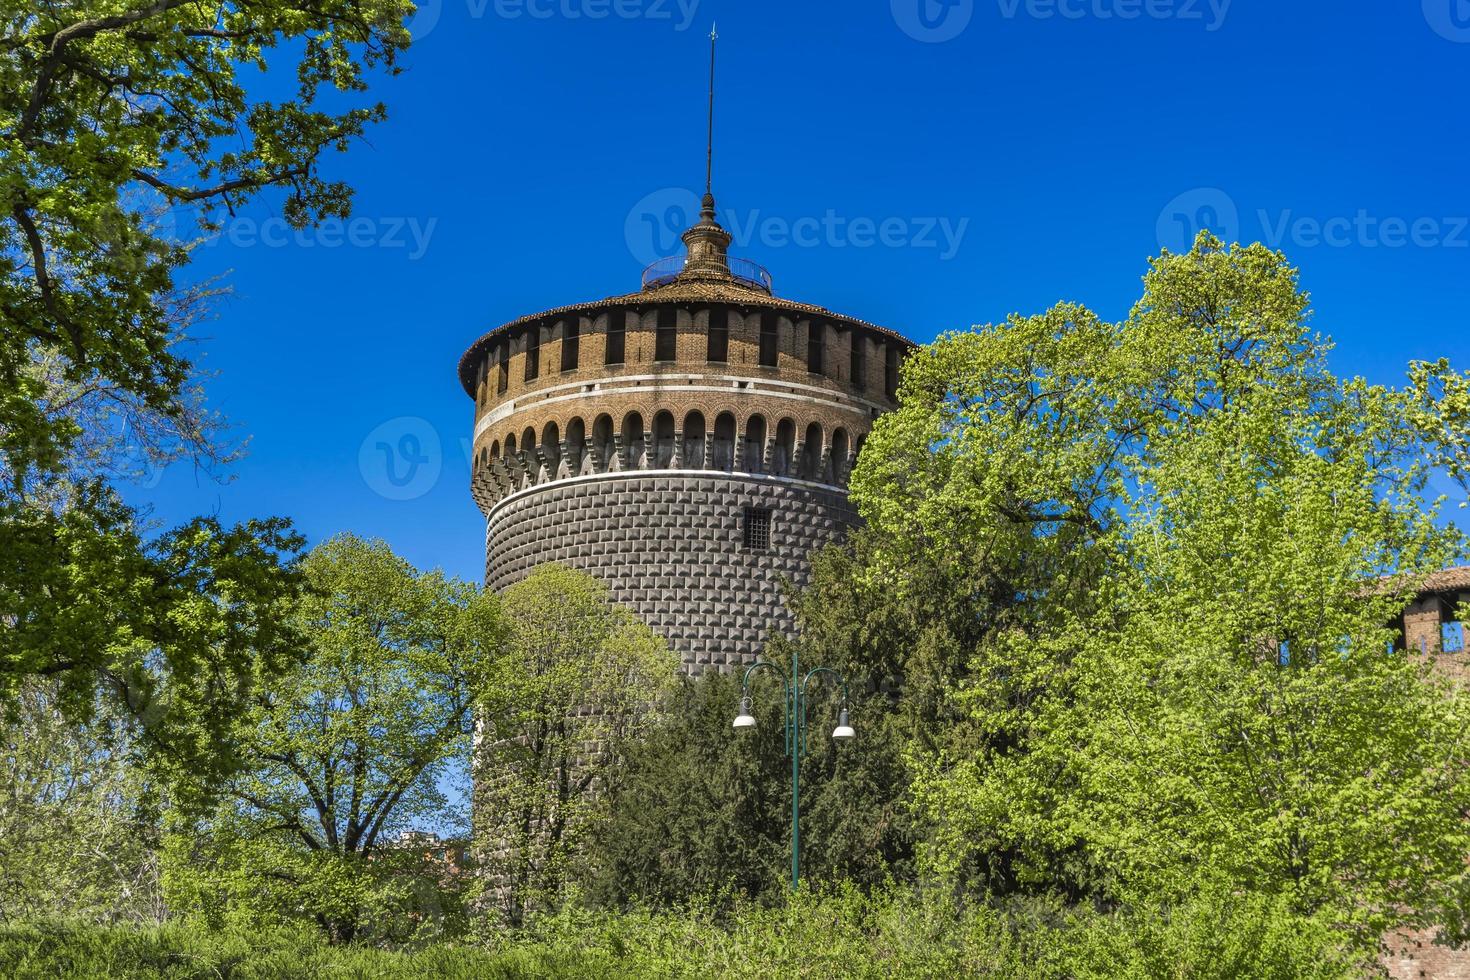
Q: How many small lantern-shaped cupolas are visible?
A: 1